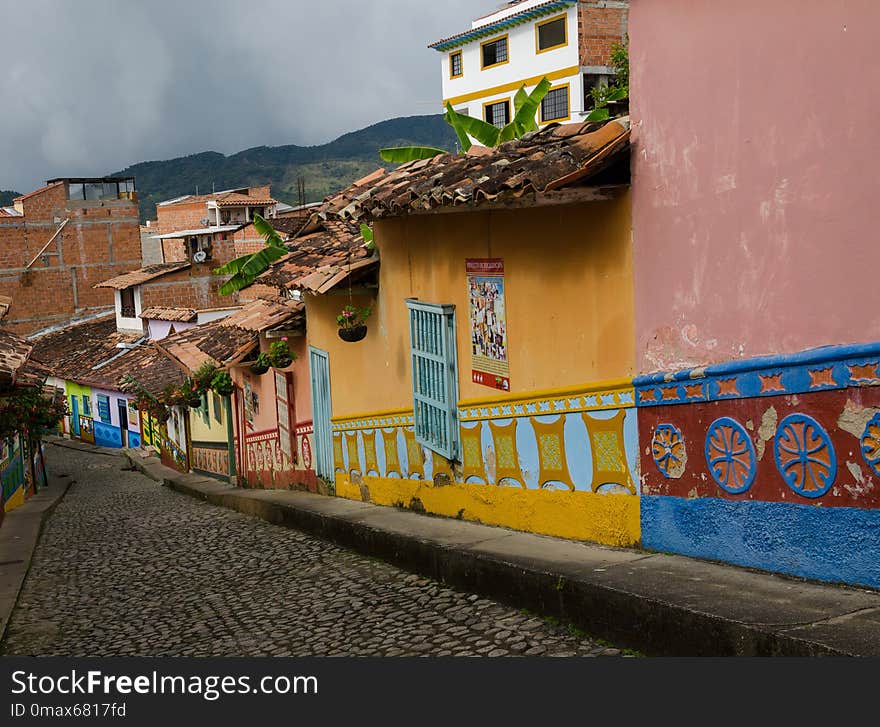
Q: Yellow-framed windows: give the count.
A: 5